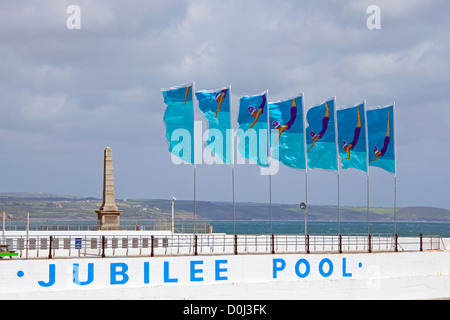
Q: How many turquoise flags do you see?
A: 7